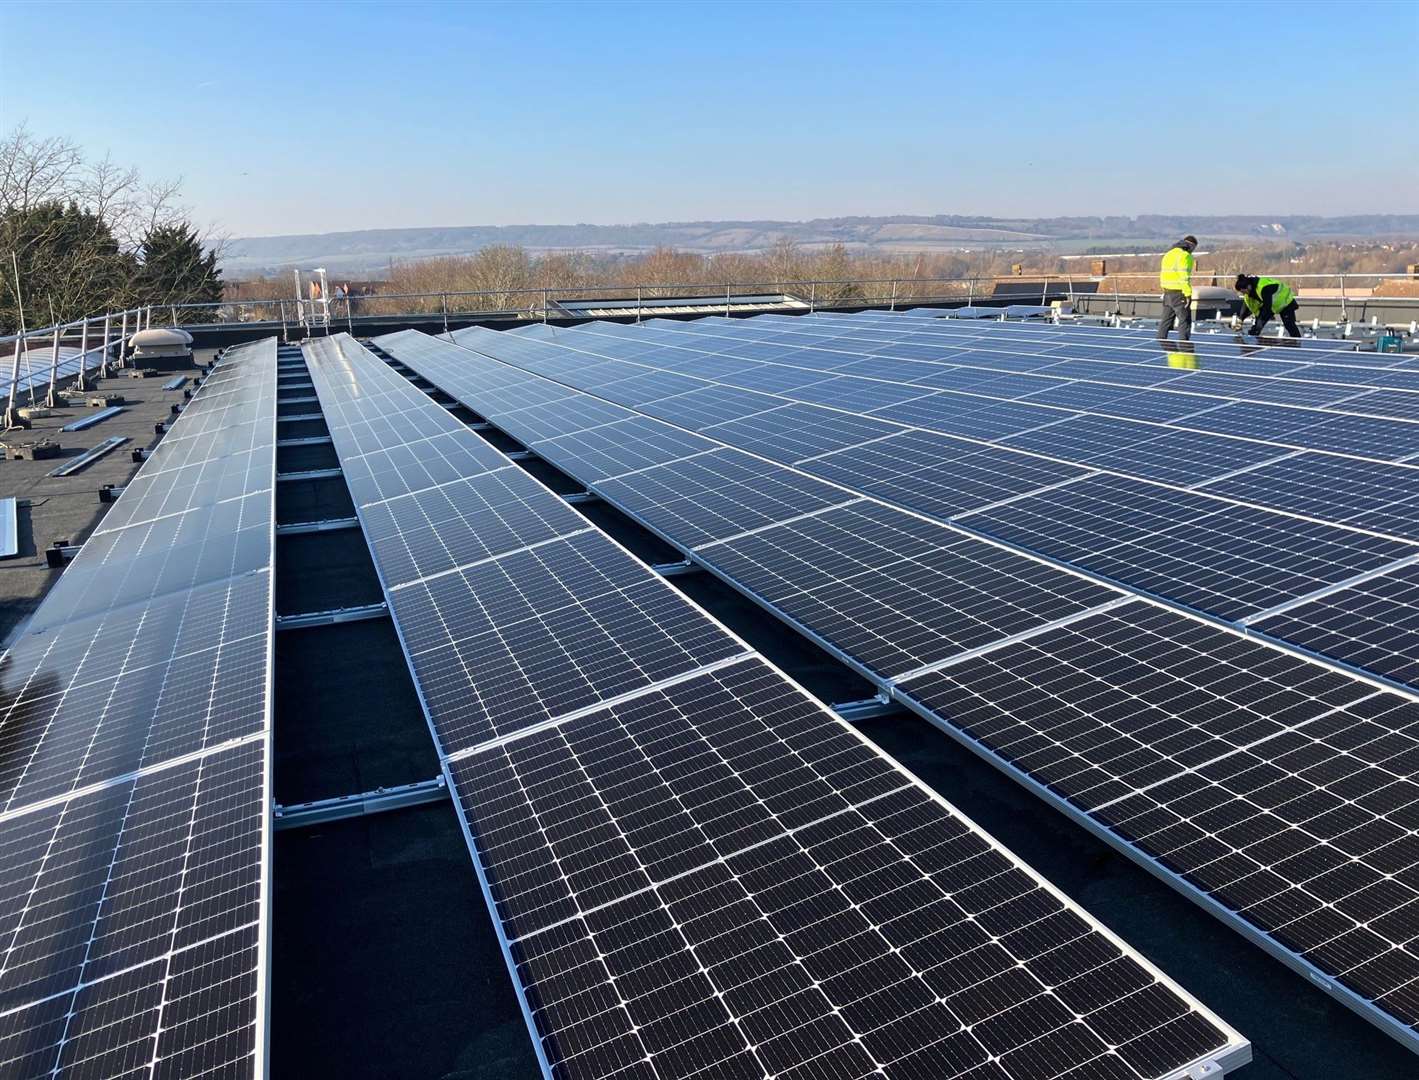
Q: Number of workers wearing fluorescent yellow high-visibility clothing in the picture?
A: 2